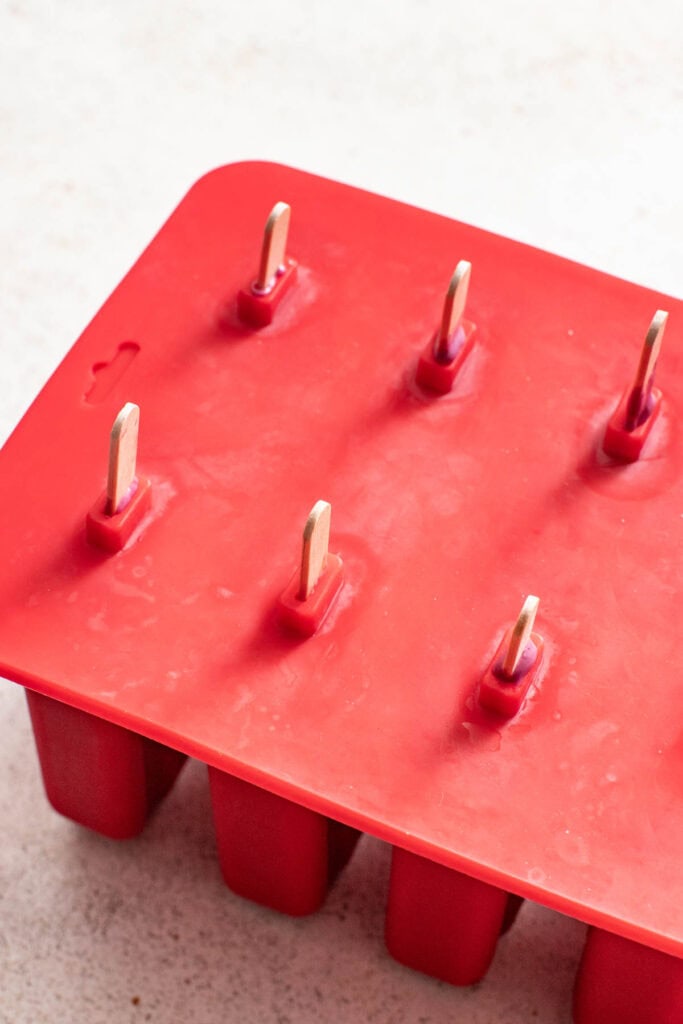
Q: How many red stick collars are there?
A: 6